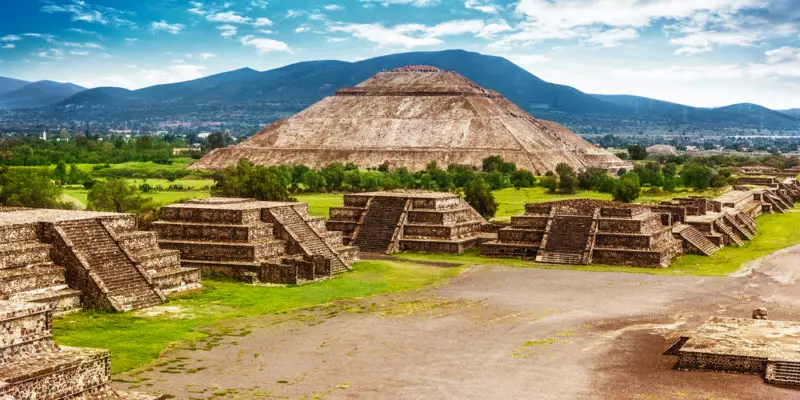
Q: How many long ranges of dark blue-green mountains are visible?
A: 1